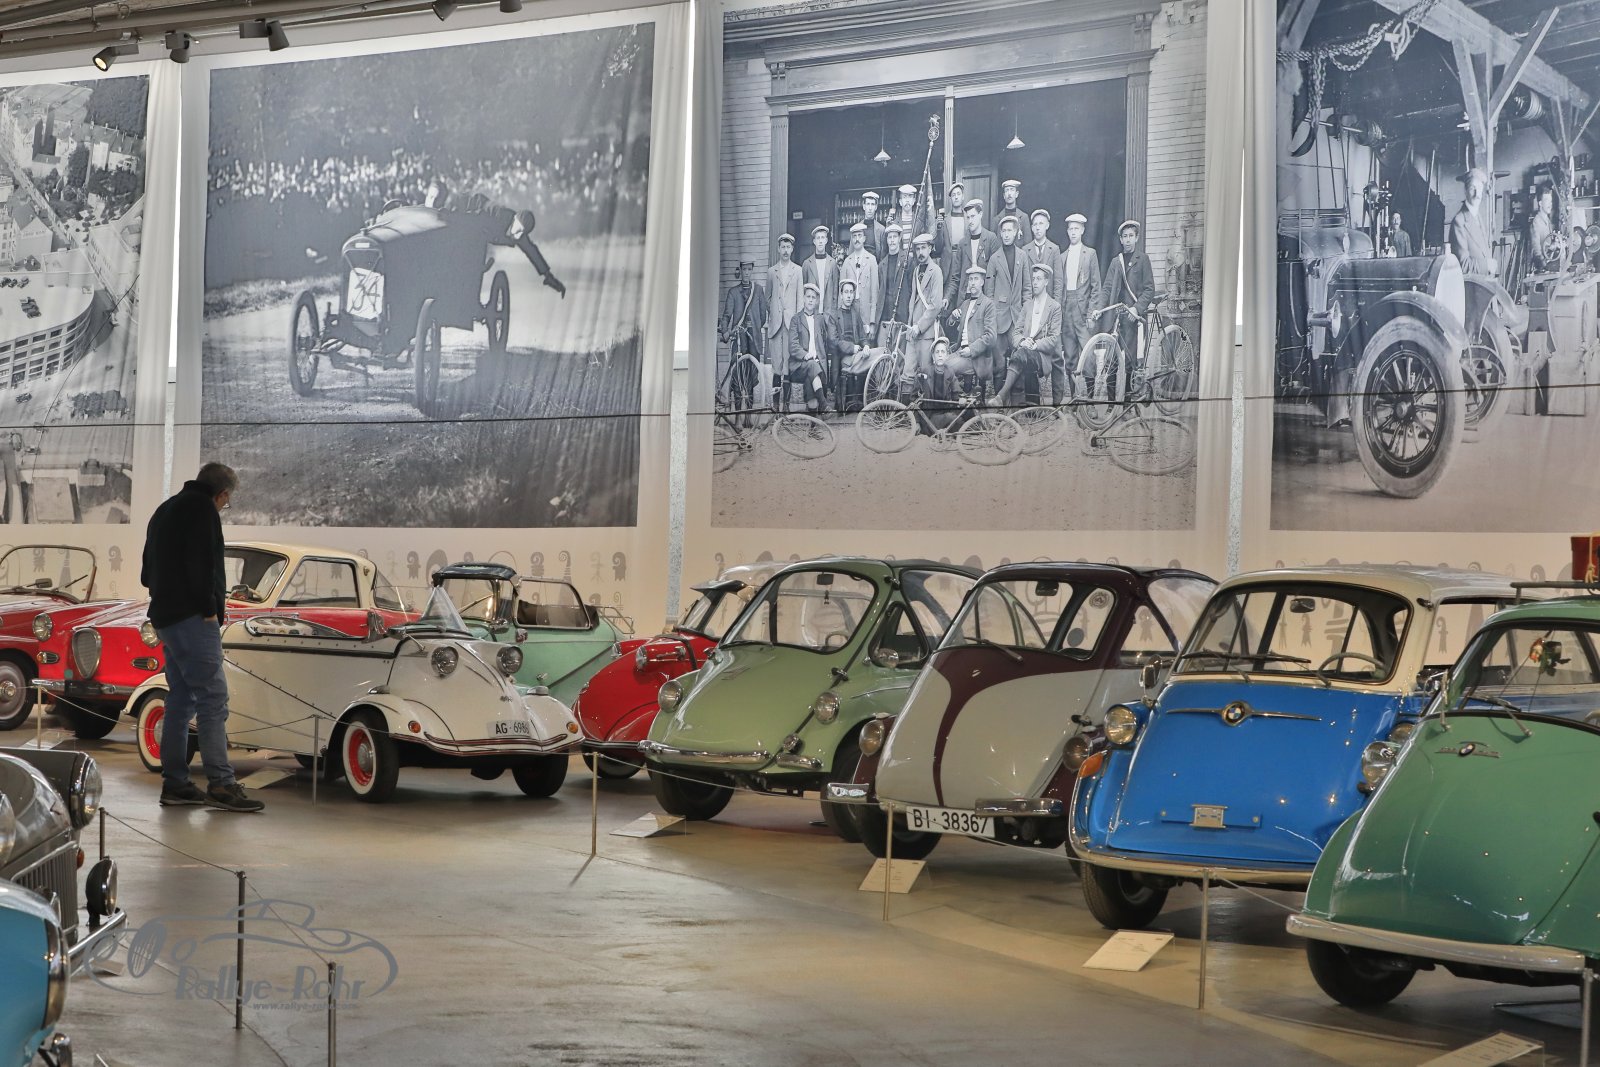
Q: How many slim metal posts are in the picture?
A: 9